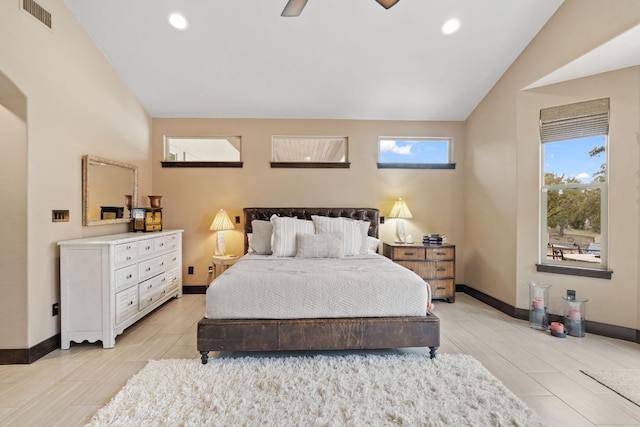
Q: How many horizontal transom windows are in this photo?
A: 3